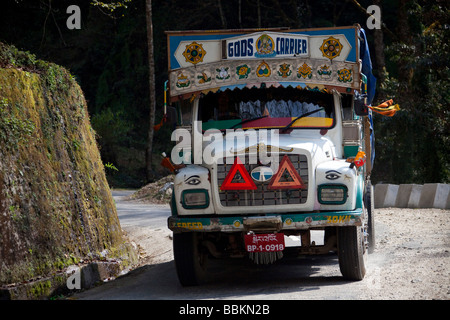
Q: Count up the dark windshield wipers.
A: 2